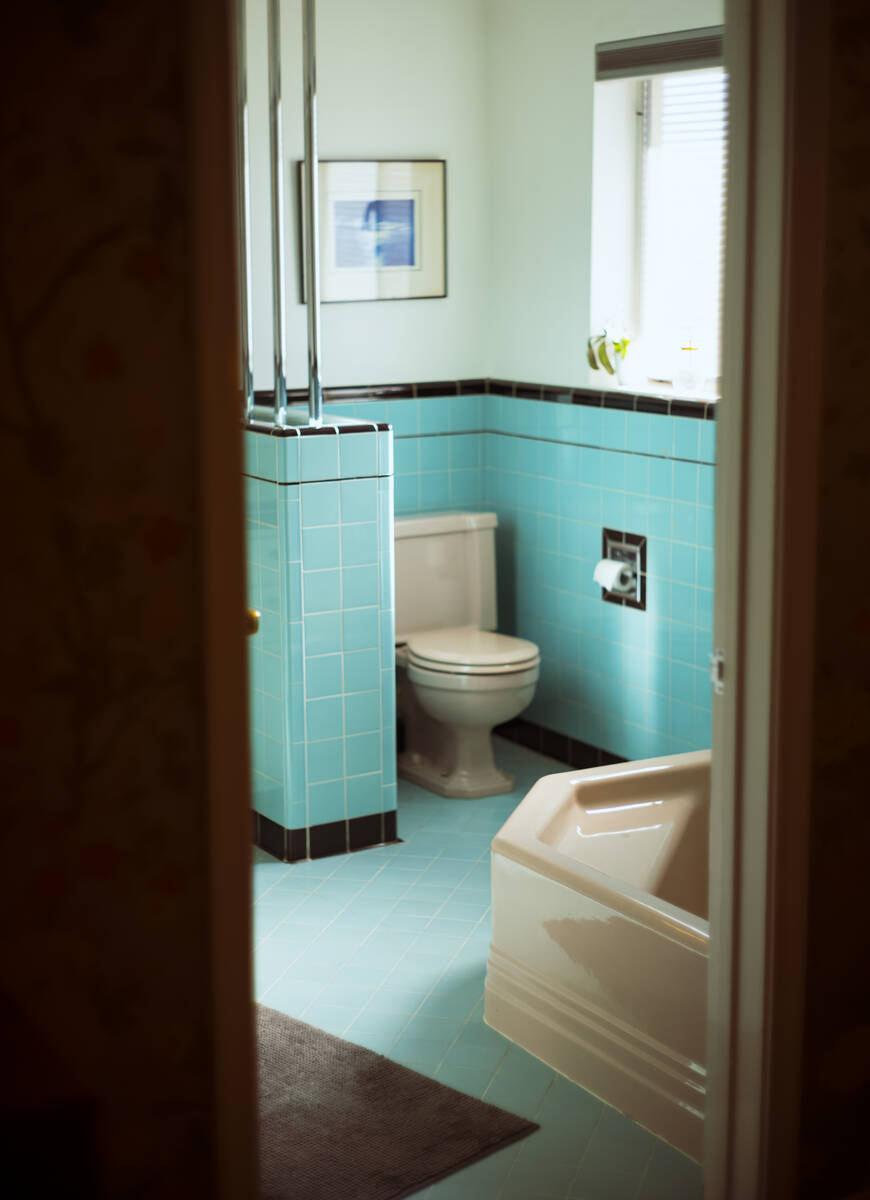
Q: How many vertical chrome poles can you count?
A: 3